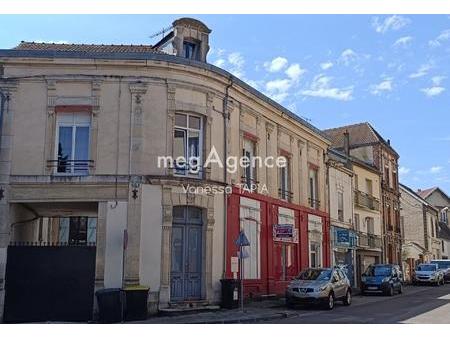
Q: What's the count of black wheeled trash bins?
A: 3